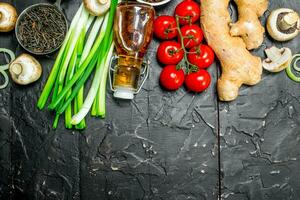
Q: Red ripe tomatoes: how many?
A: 7